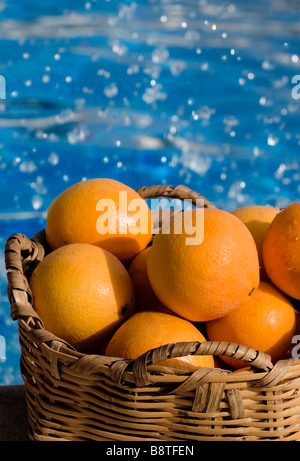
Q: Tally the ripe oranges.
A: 8